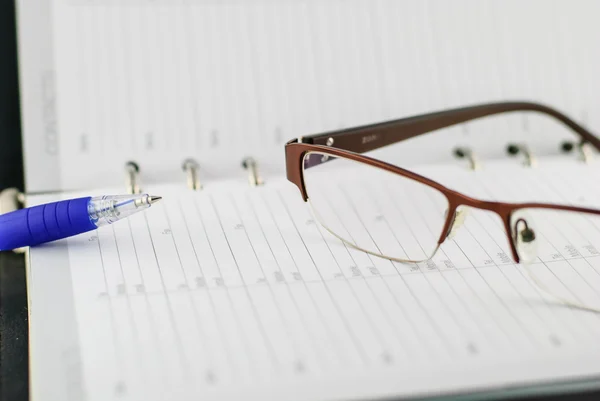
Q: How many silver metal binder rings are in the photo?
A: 6